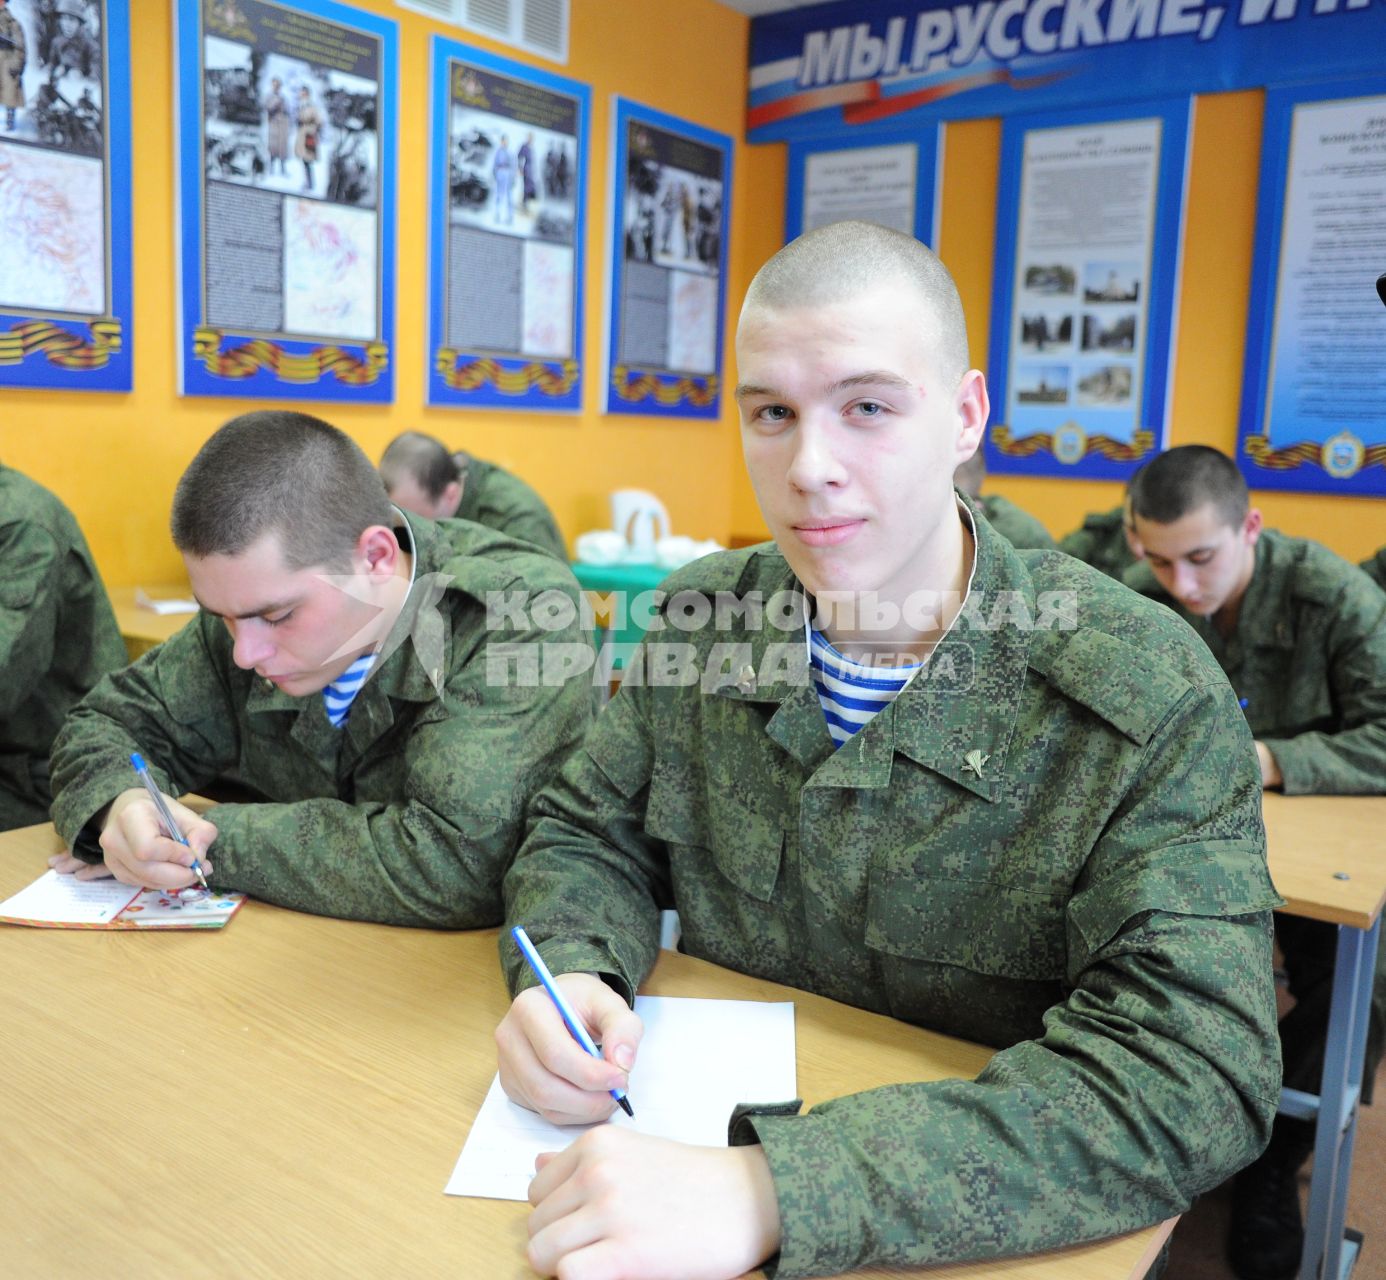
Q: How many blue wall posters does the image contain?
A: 7